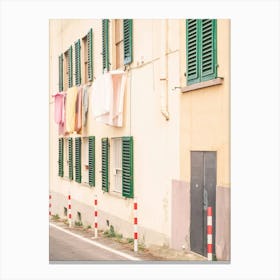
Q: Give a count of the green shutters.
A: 14